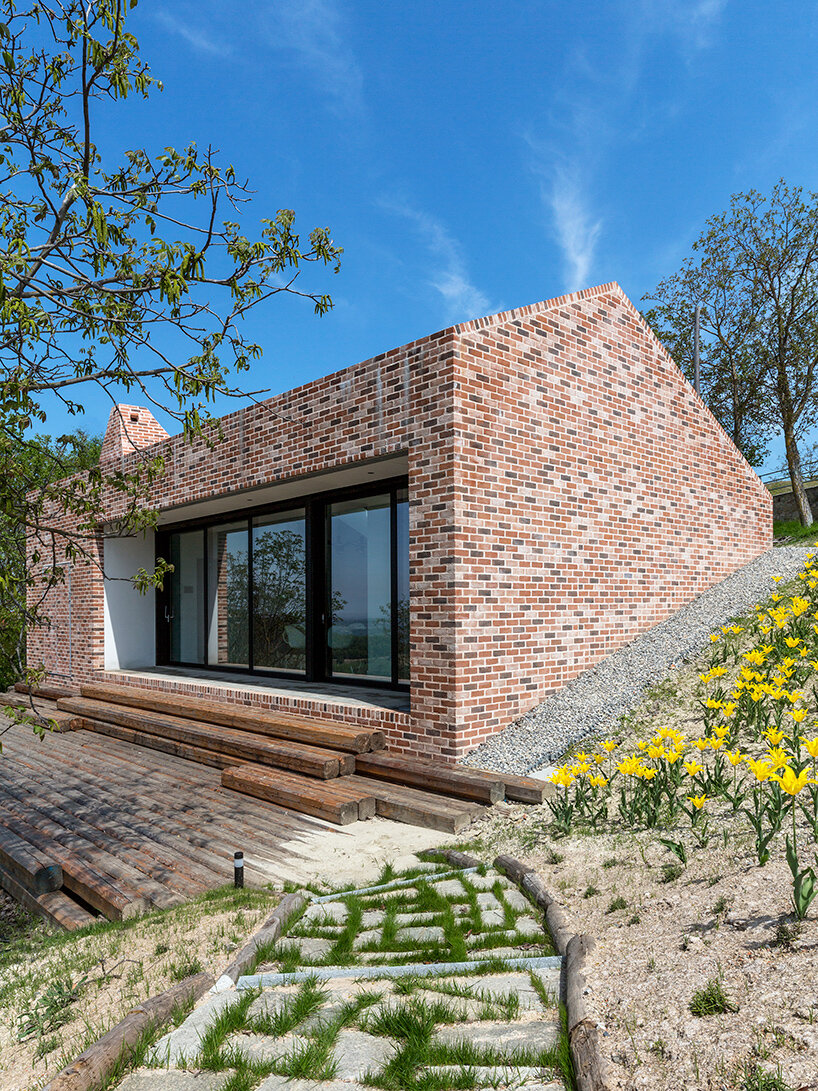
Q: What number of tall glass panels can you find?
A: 5